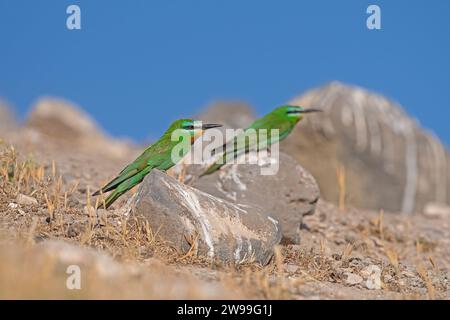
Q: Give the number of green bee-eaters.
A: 2